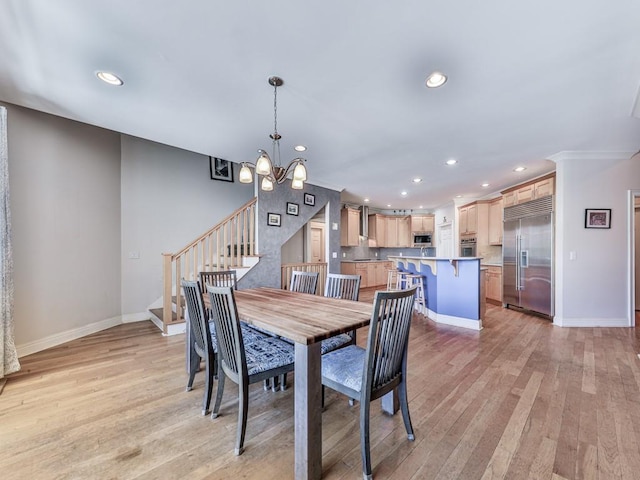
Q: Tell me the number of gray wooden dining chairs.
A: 6